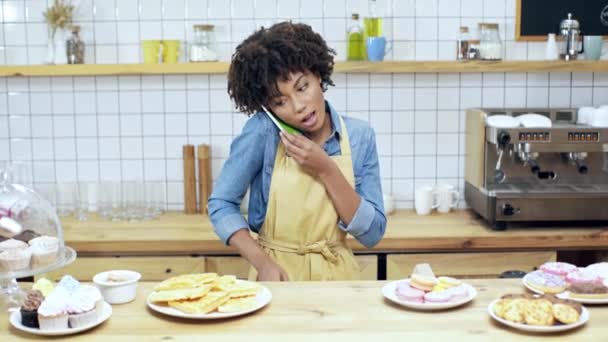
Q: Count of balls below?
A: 0